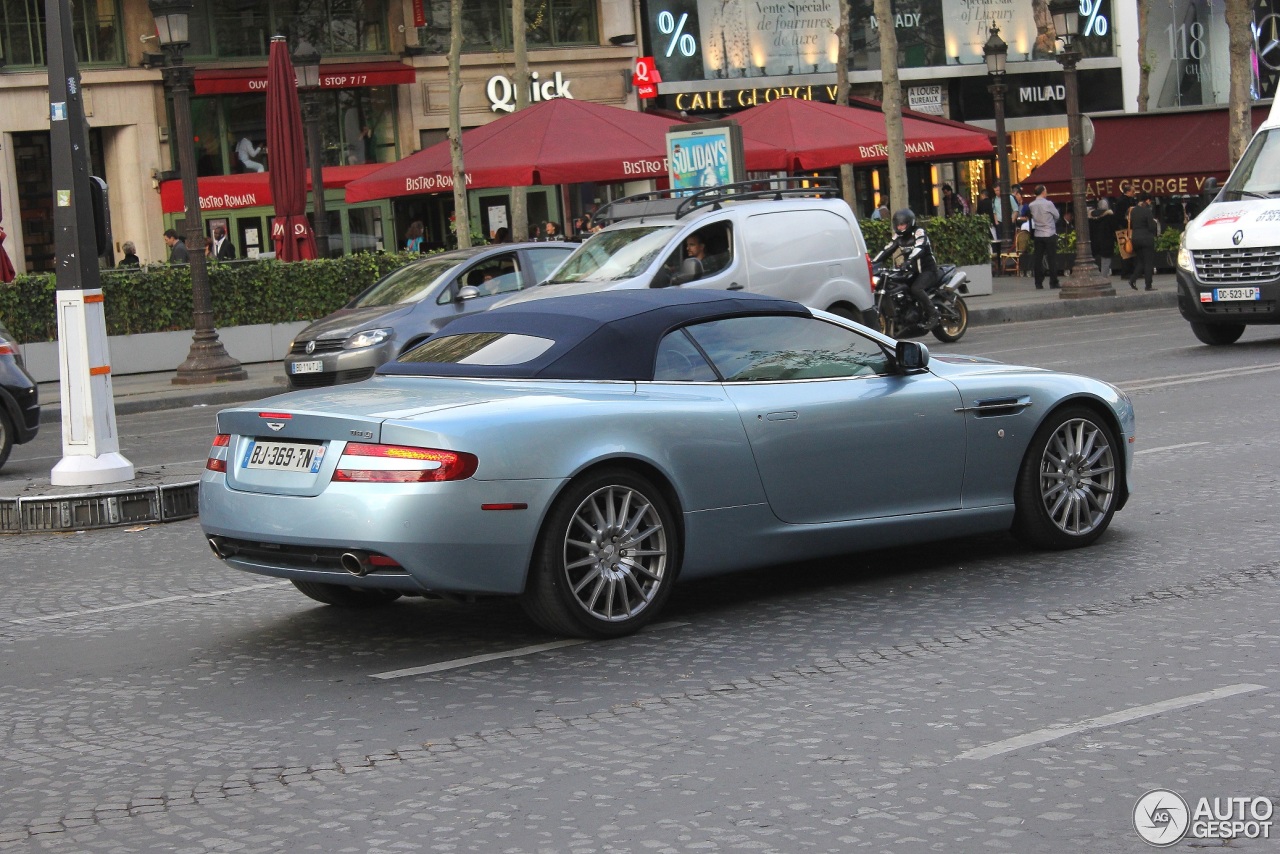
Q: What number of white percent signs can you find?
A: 2